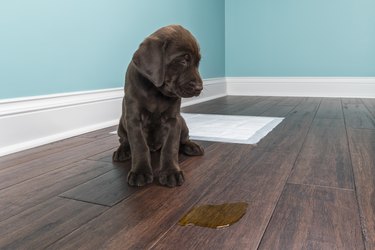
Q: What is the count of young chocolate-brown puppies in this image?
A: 1